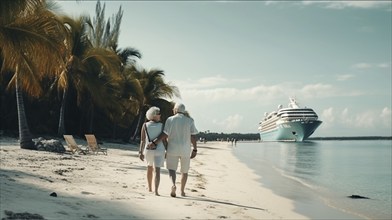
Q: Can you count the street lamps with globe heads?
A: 0